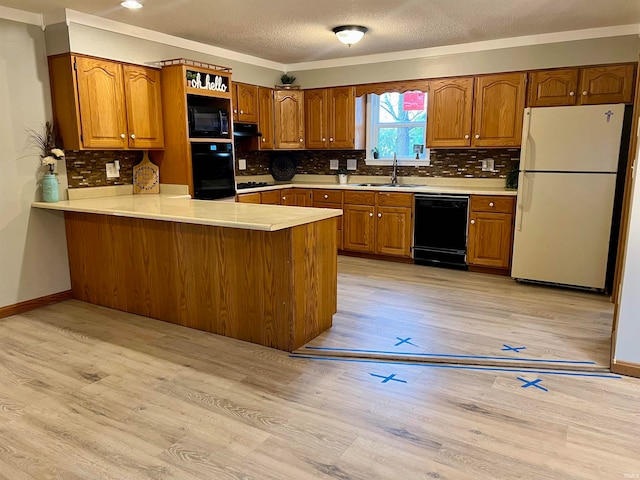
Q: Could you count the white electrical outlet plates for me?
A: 5